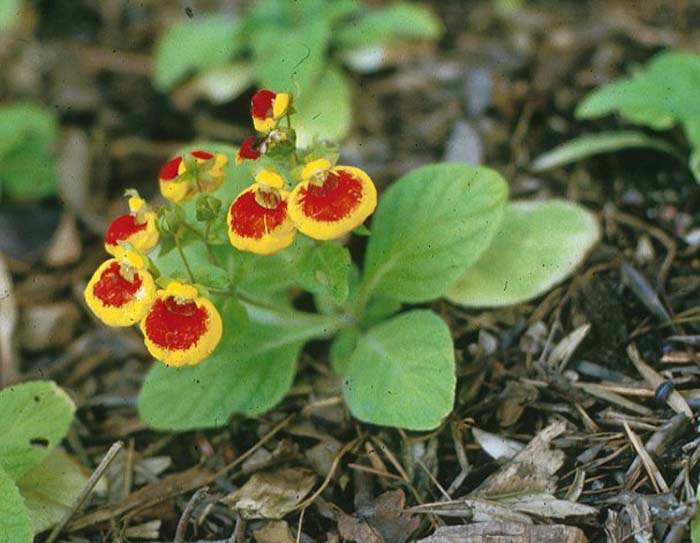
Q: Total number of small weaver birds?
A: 0